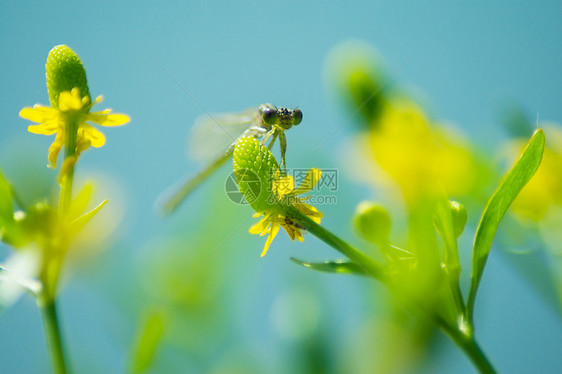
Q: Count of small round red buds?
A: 0